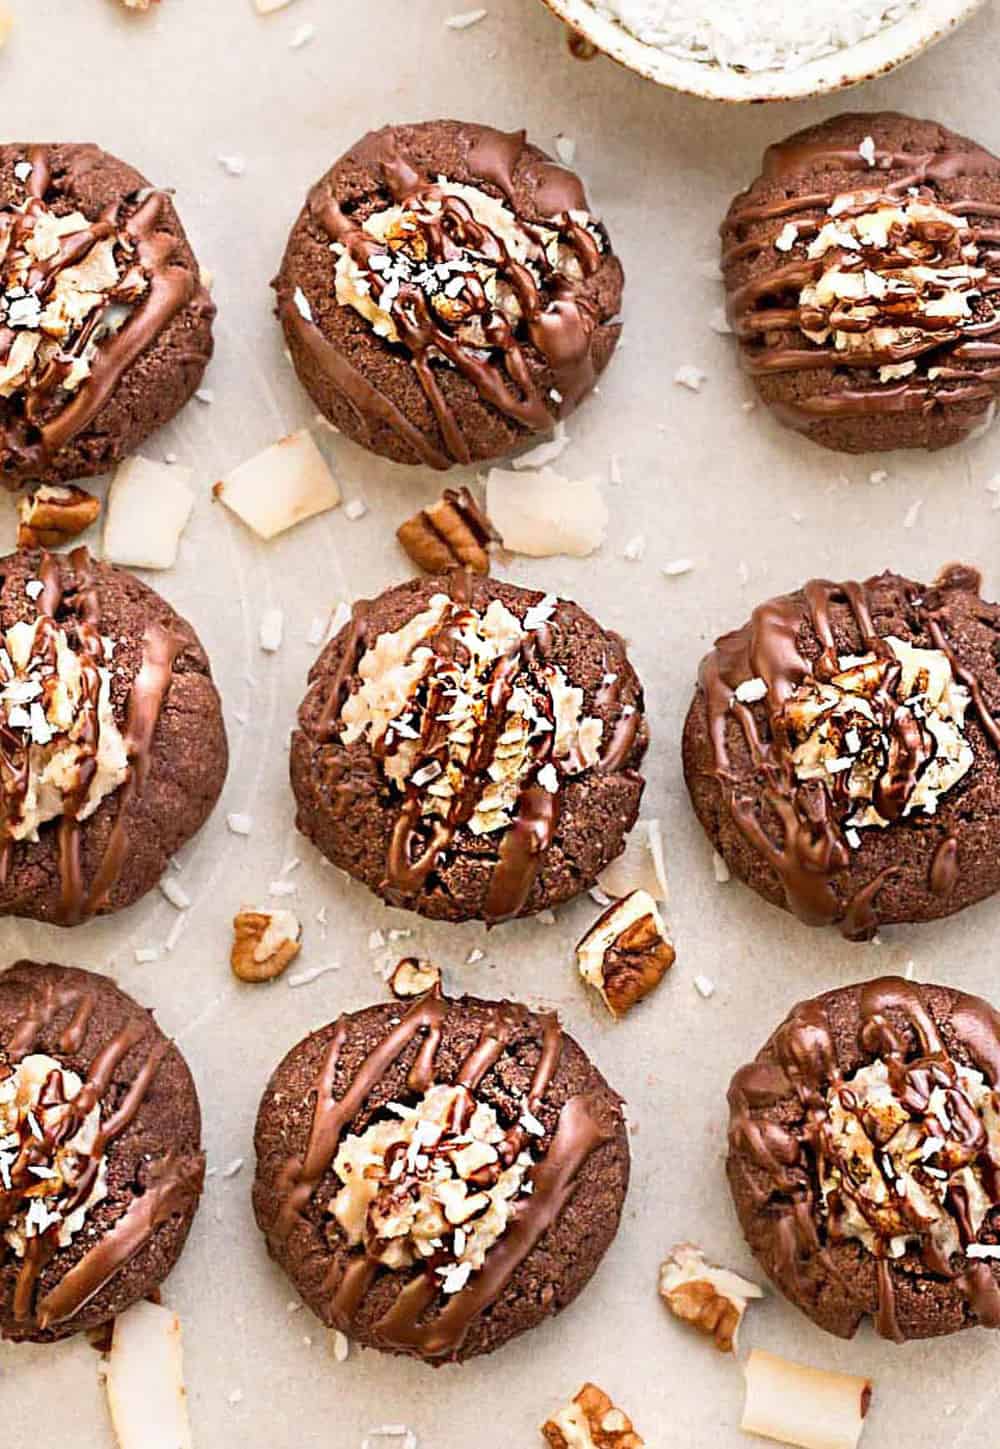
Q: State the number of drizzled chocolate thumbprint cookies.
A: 9